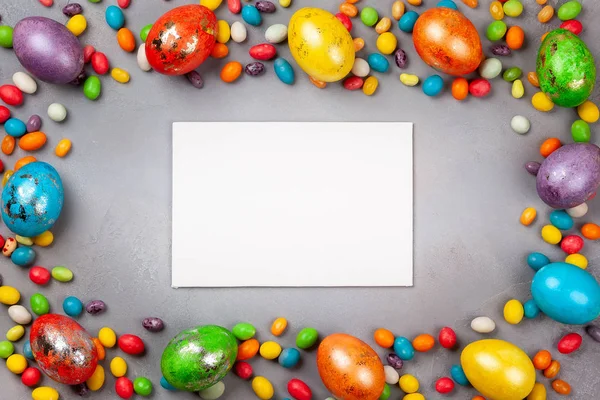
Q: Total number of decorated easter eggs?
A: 12